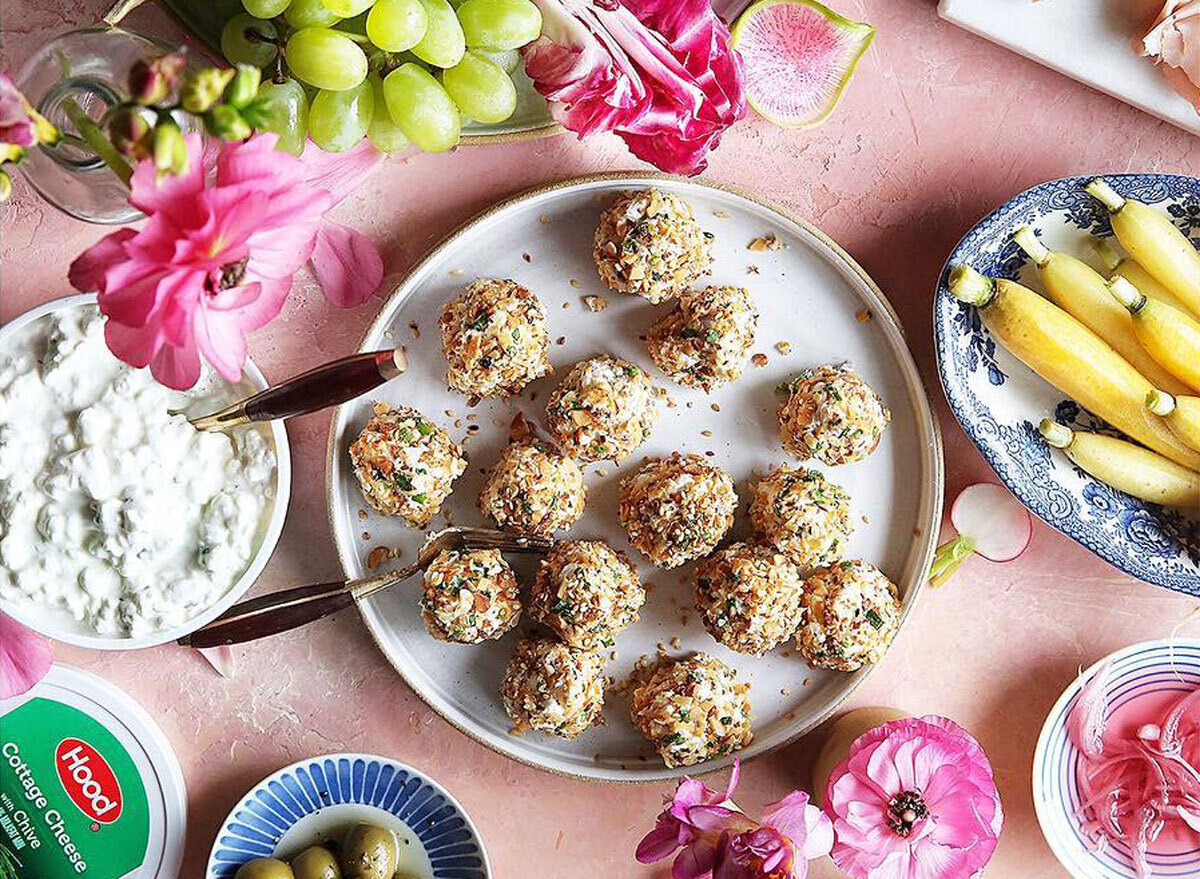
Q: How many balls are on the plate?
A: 15